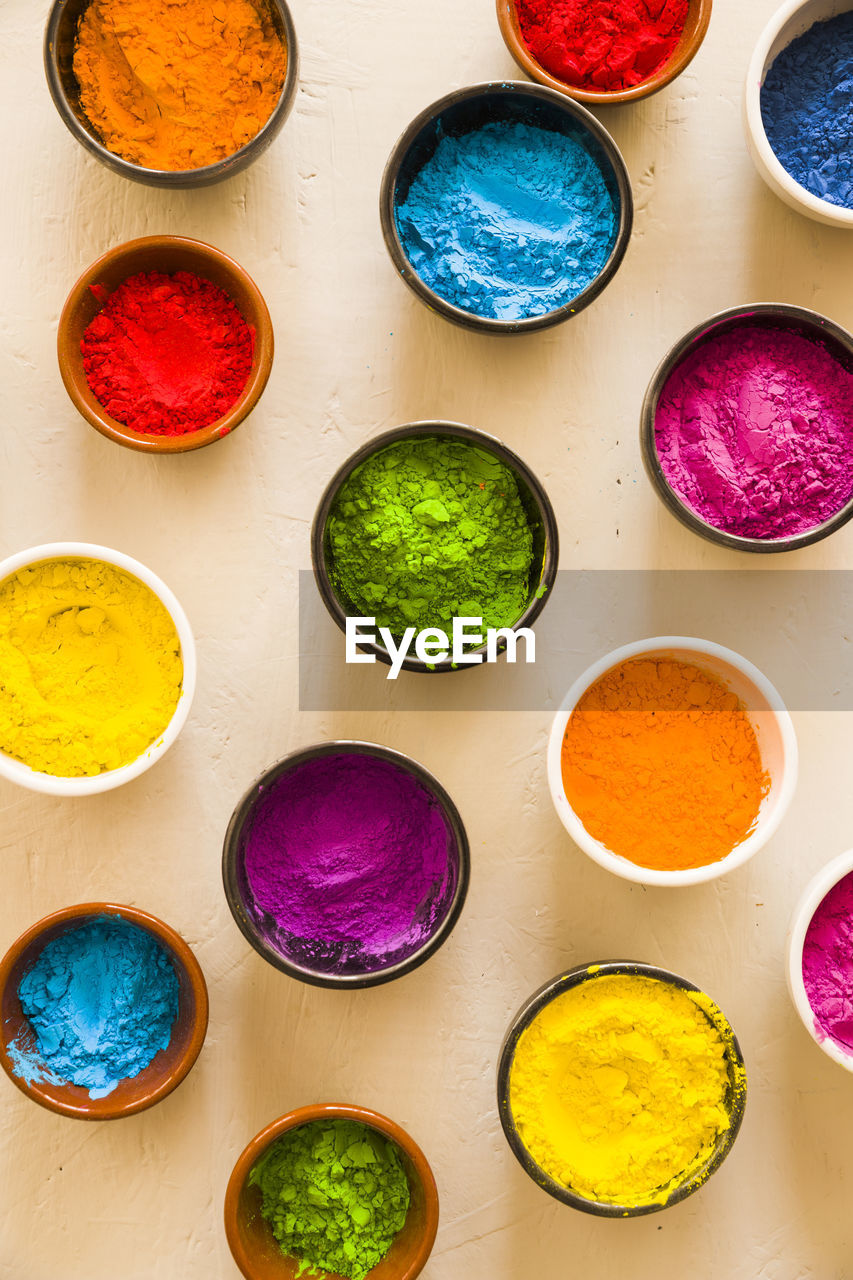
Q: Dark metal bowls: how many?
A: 6